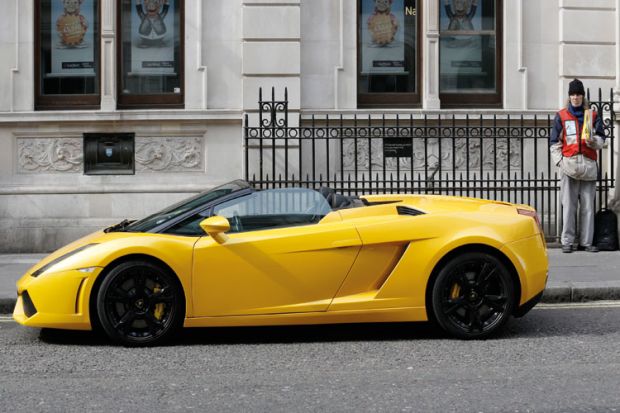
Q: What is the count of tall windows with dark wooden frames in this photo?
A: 4